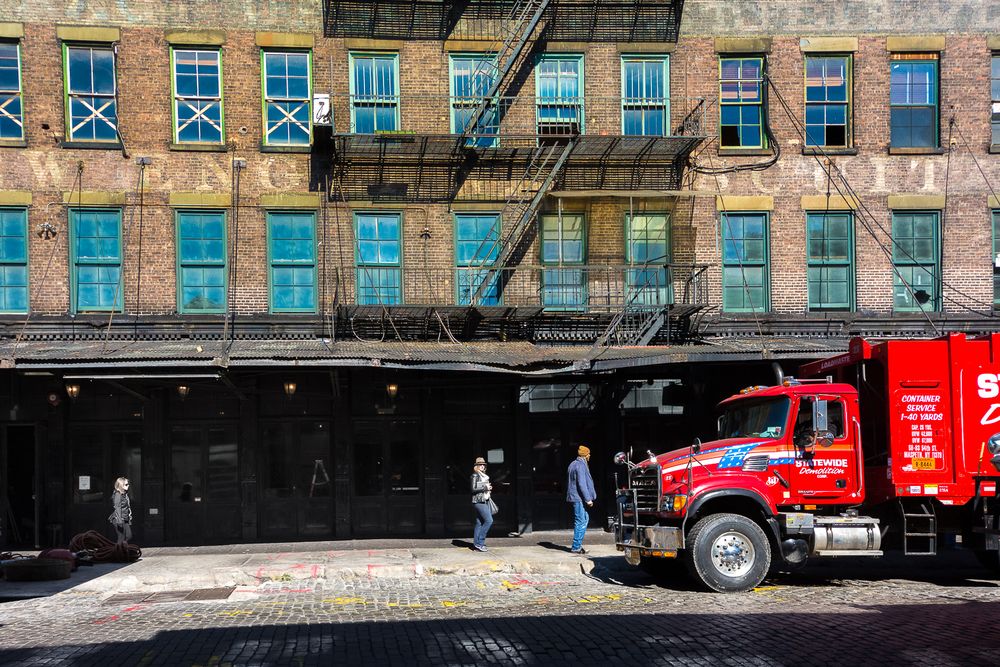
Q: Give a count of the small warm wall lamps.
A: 4